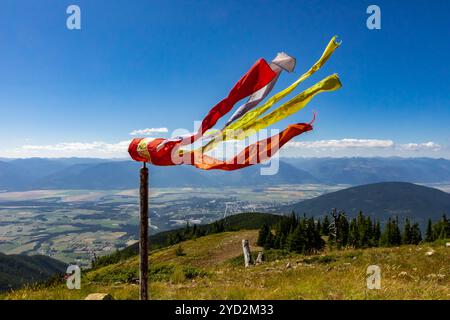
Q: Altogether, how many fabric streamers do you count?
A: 5